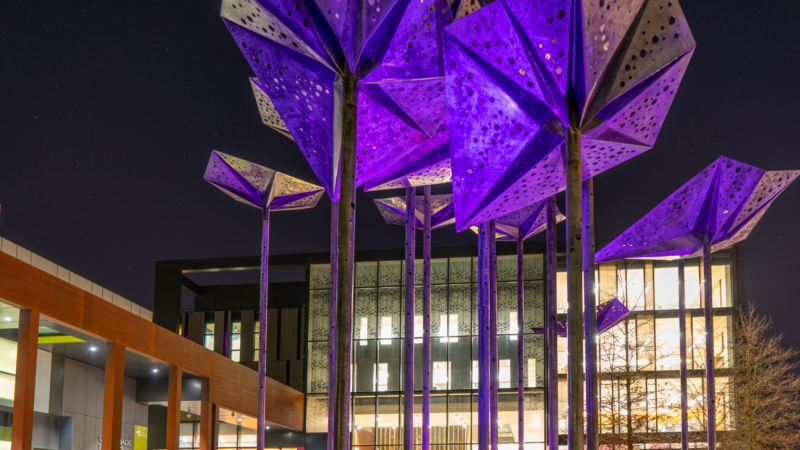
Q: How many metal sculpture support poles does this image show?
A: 13